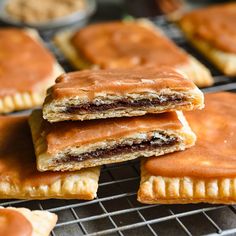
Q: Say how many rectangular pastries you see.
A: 8